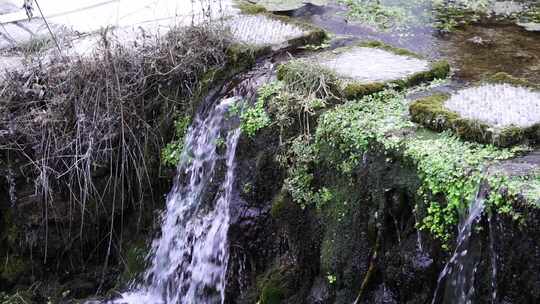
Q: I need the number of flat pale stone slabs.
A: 3